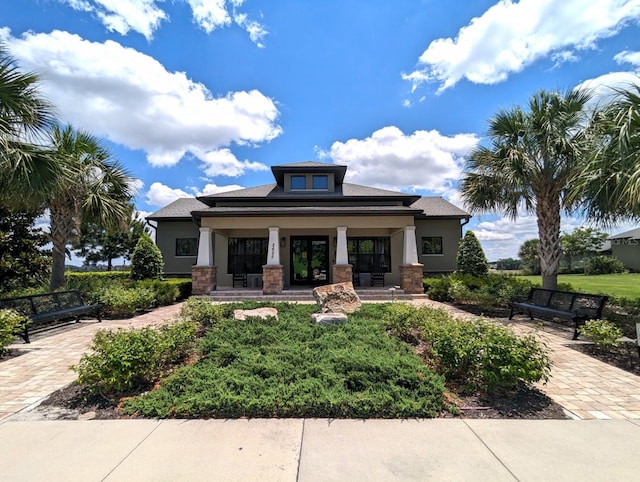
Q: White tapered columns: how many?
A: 4